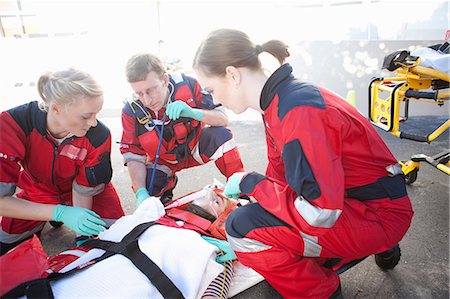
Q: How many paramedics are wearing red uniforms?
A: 3